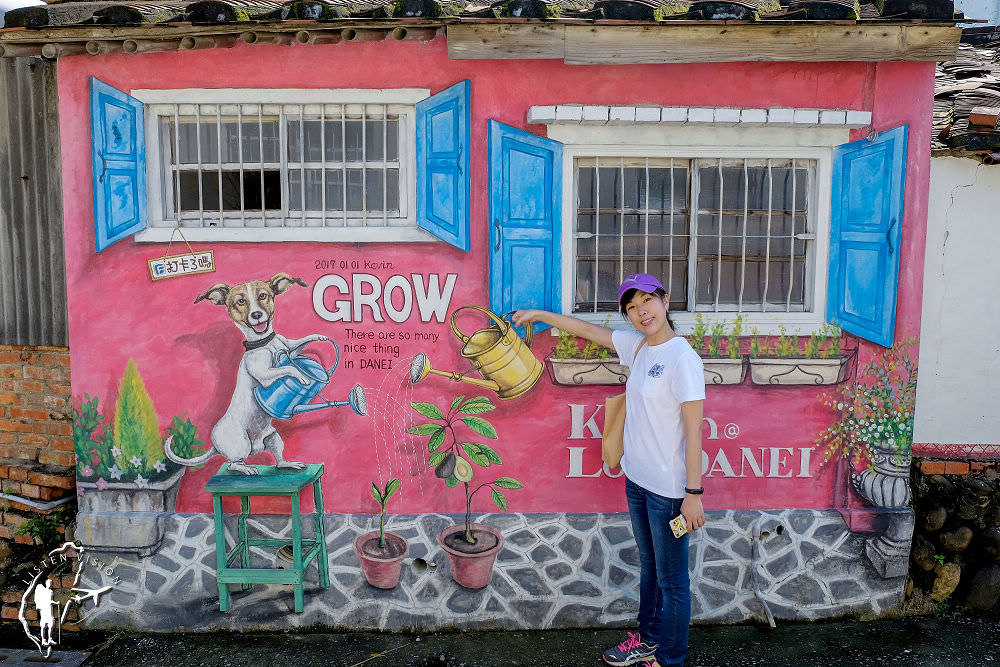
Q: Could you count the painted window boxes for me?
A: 3